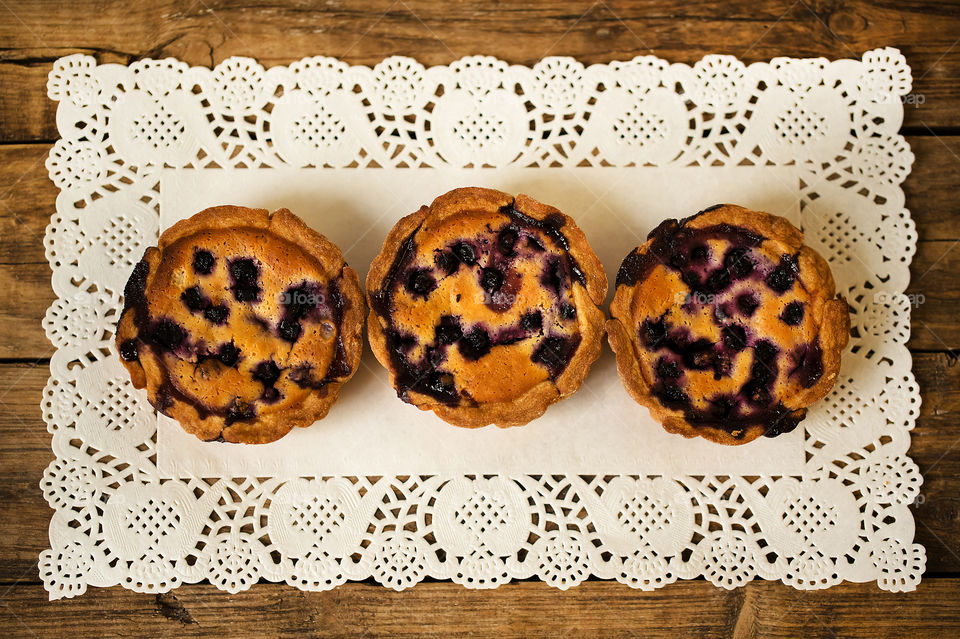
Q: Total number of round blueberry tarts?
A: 3